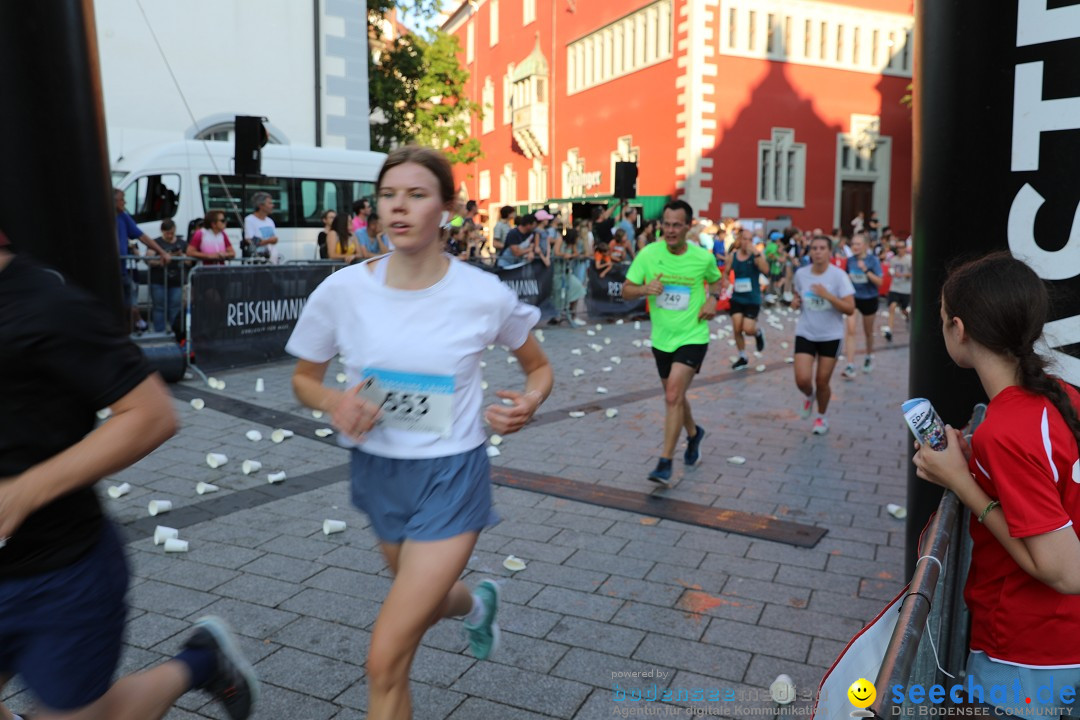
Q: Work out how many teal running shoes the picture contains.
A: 1